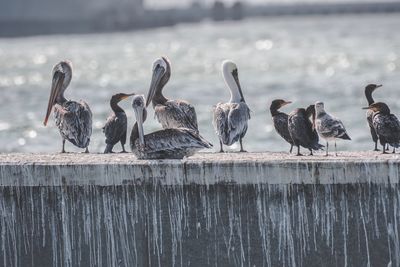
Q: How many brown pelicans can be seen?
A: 4